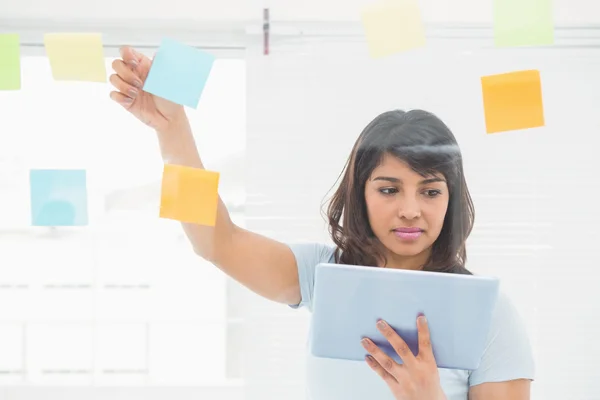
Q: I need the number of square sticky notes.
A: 8